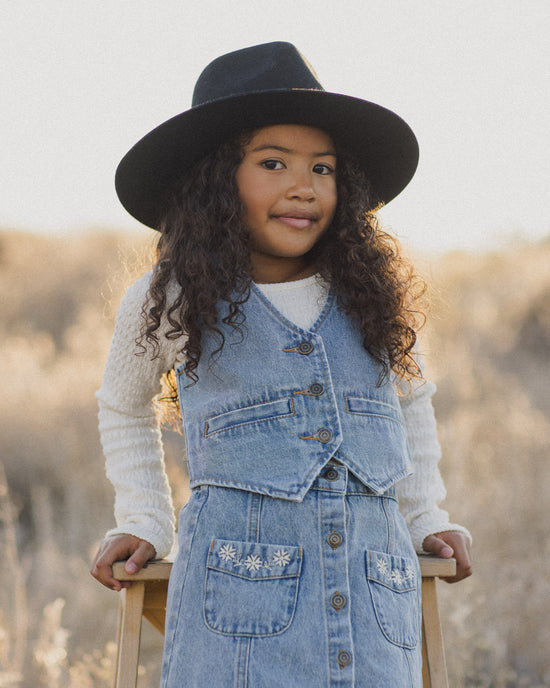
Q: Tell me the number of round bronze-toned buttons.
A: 7